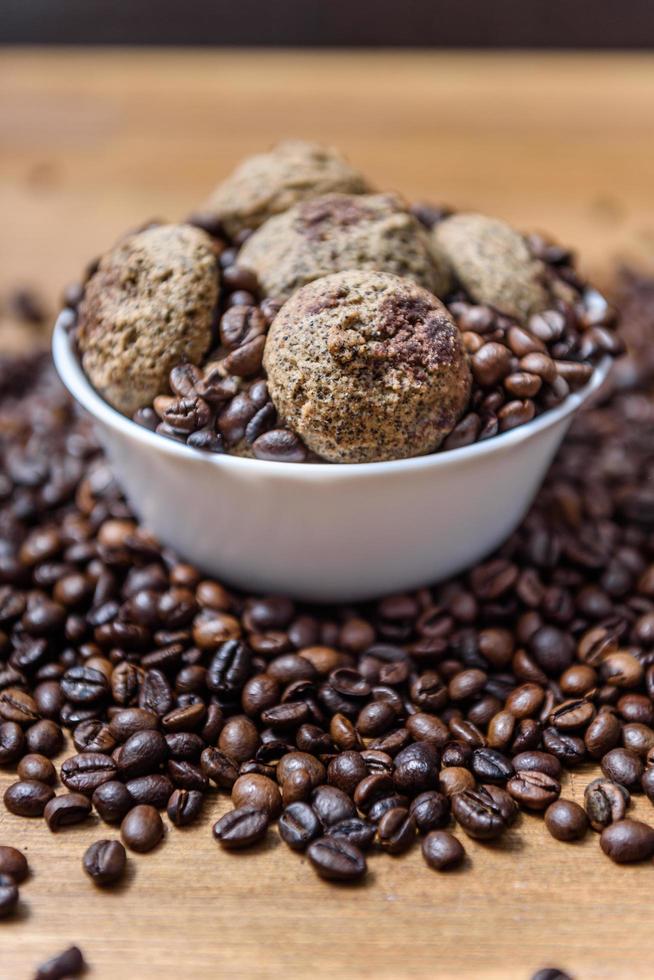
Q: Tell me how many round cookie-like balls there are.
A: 5